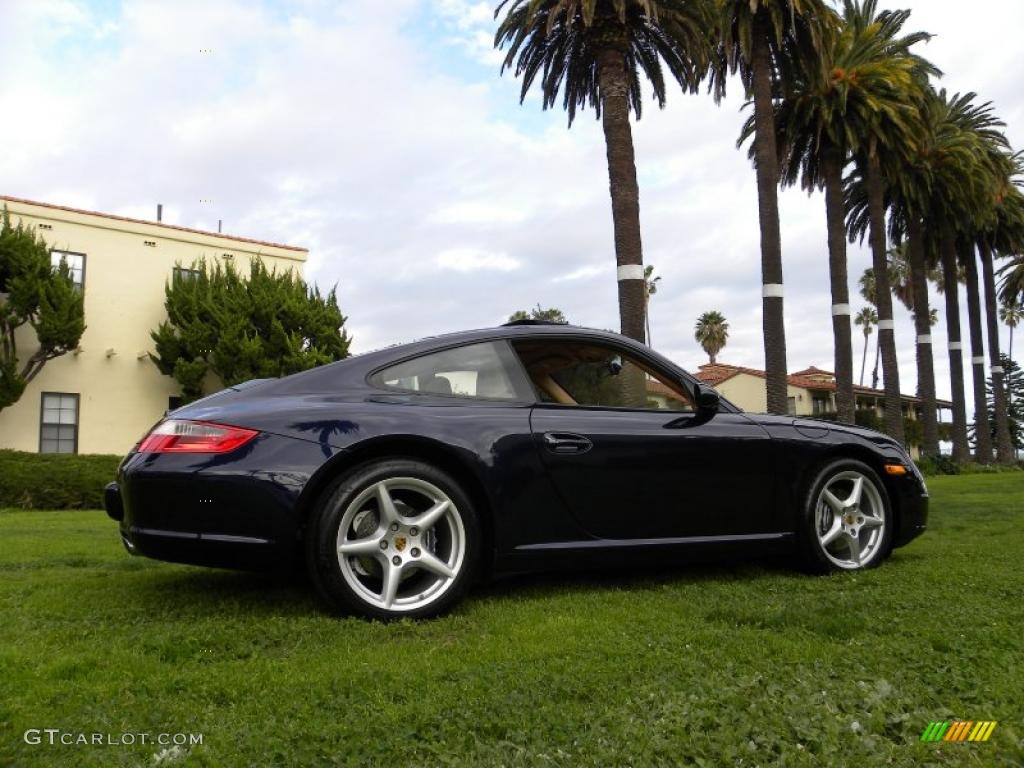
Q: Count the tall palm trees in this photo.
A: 8